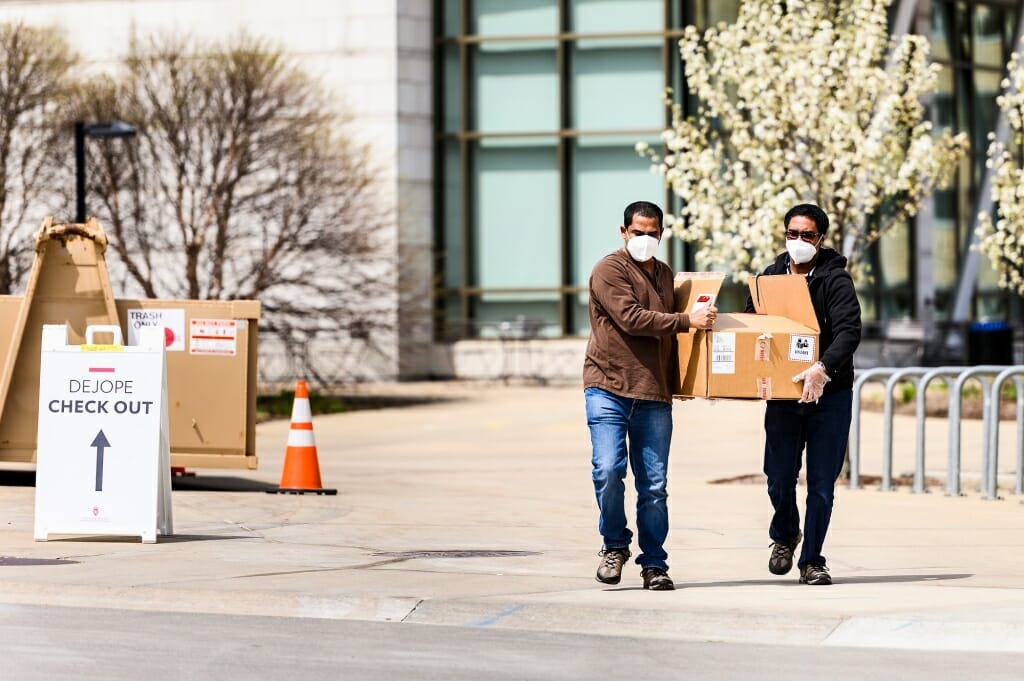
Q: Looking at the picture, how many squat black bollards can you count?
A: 0